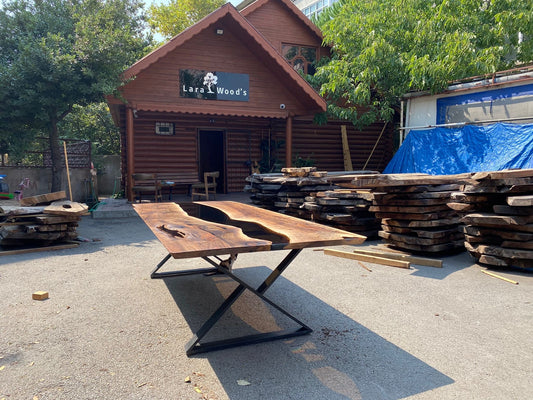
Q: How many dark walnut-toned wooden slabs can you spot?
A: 2